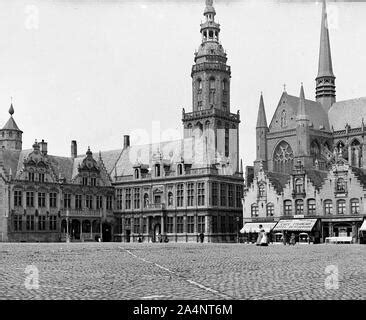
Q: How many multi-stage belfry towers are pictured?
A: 1